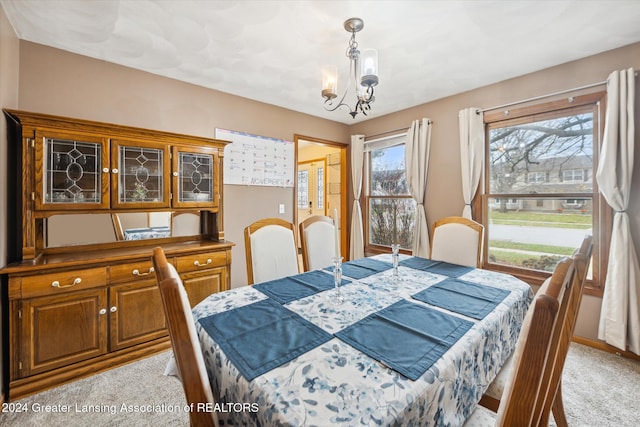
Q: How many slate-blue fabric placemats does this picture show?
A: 6